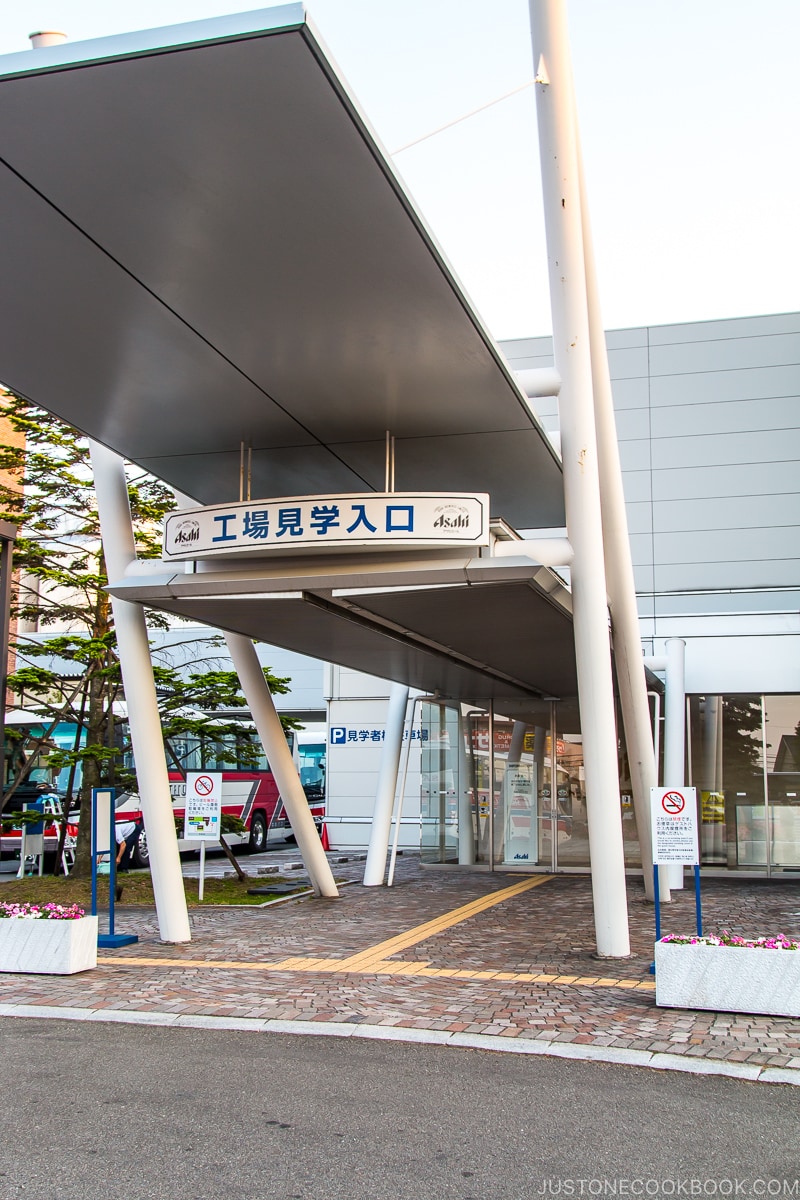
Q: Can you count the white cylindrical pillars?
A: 6